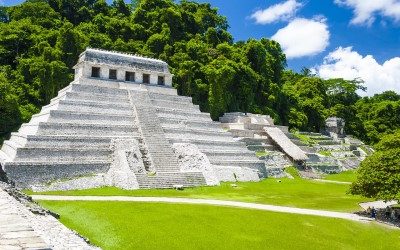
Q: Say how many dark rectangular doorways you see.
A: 5